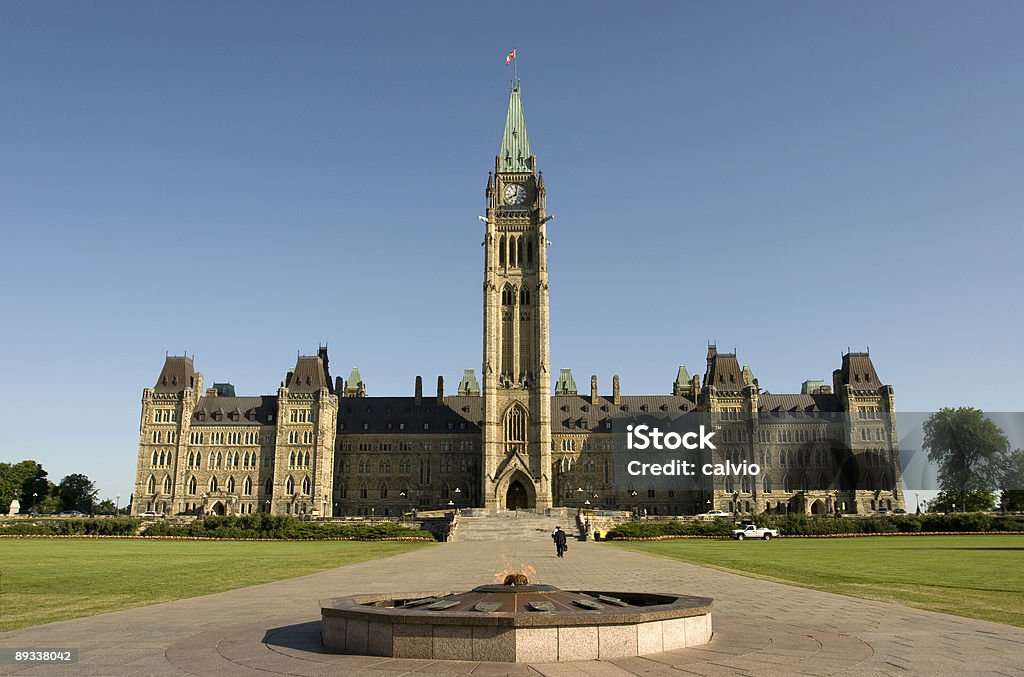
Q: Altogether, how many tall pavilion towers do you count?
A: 4